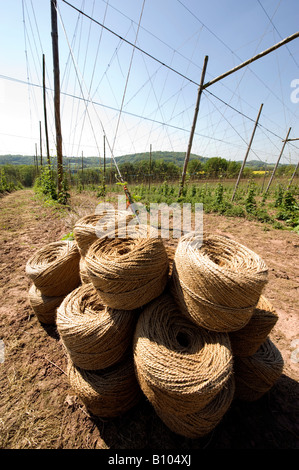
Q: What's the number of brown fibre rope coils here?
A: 12